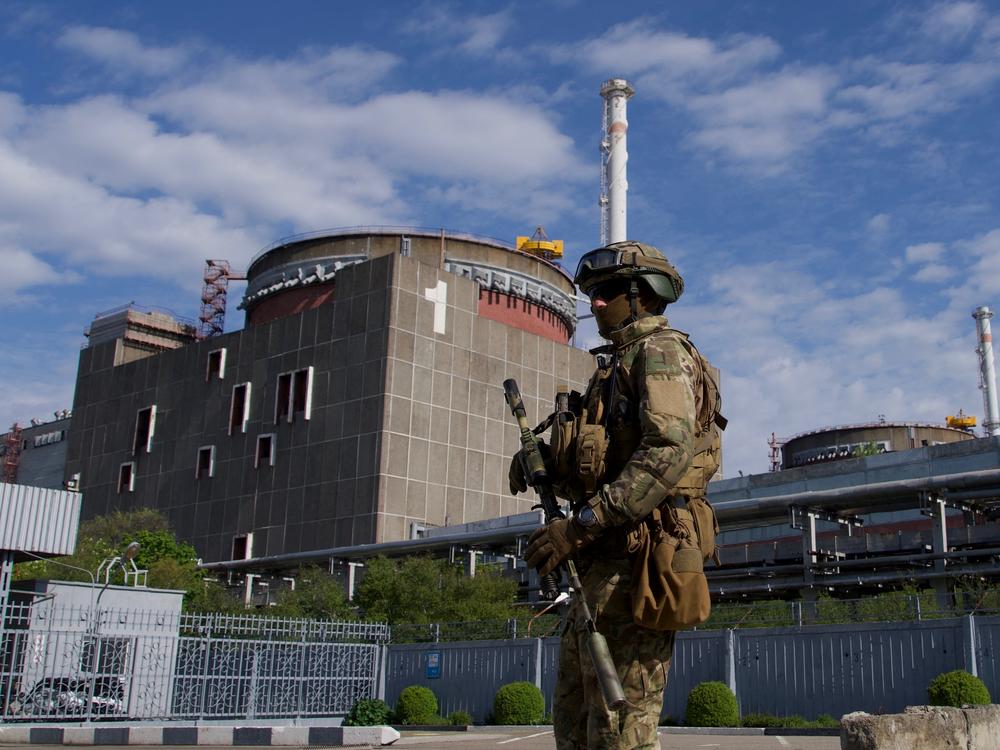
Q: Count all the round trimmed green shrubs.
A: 4